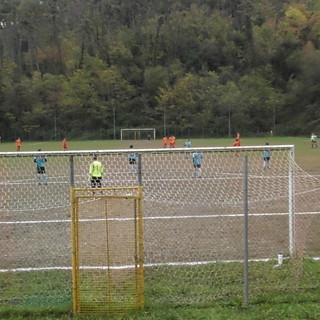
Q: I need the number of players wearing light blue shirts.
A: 5